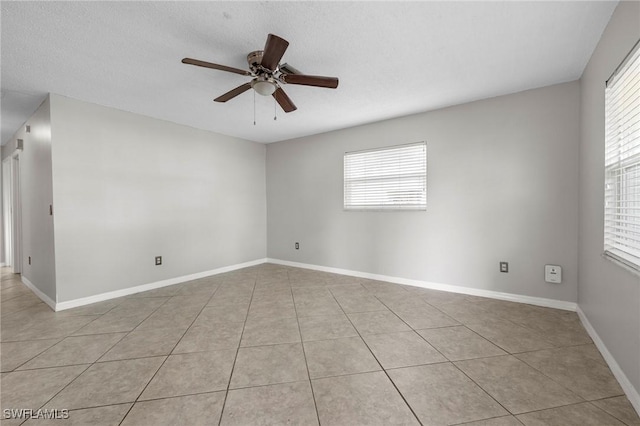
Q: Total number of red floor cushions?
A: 0